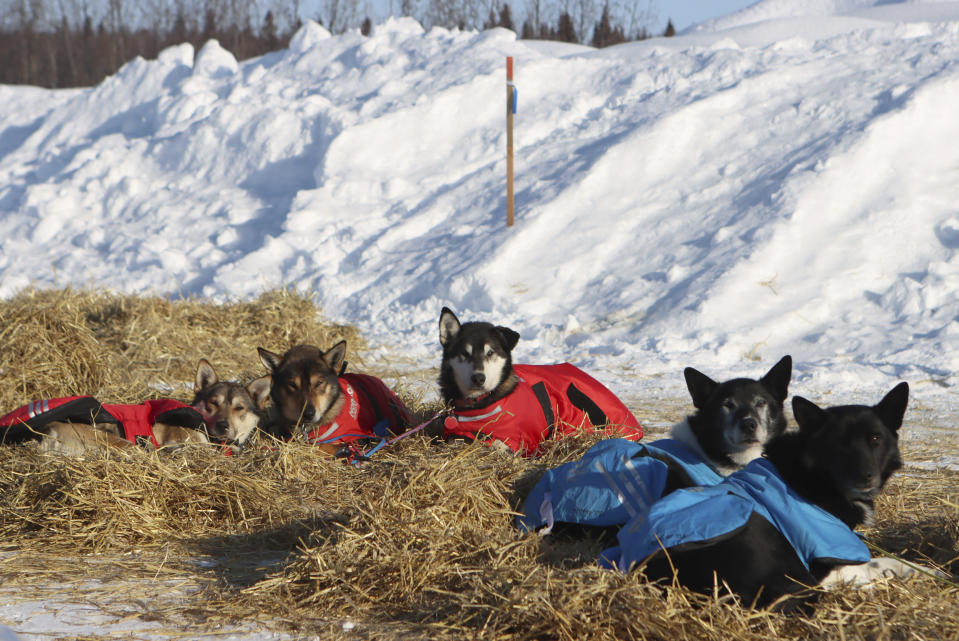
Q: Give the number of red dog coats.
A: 3